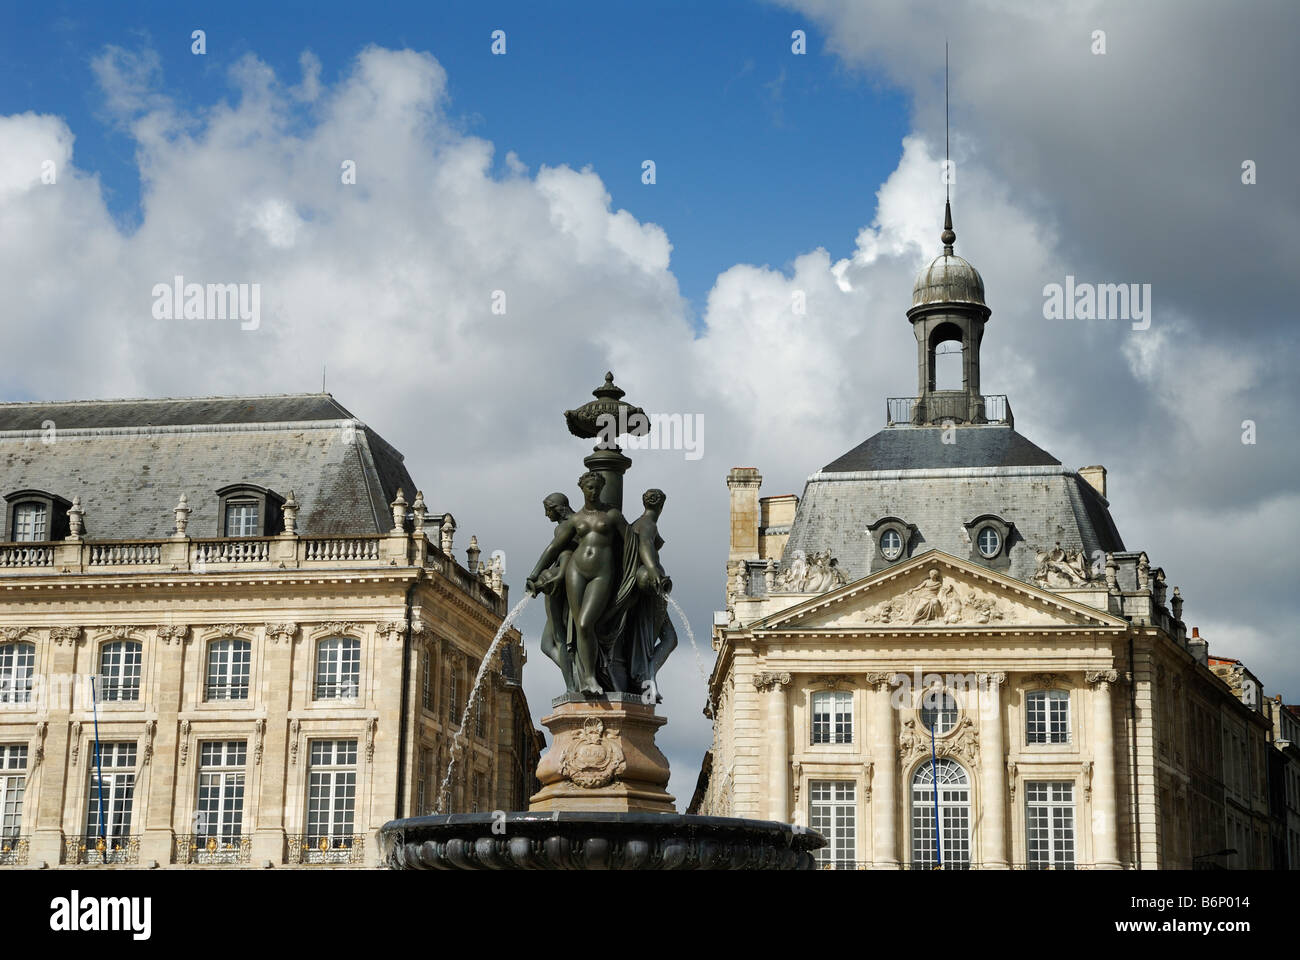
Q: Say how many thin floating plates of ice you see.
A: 0